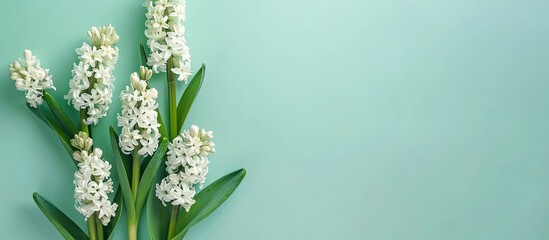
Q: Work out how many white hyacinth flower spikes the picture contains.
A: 6